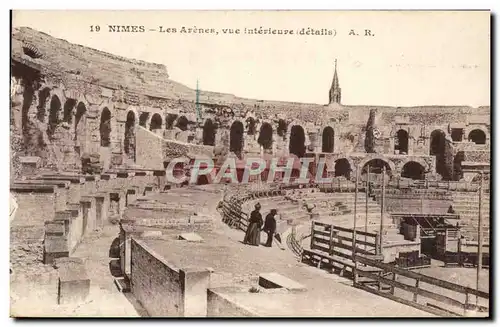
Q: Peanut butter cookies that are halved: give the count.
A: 0